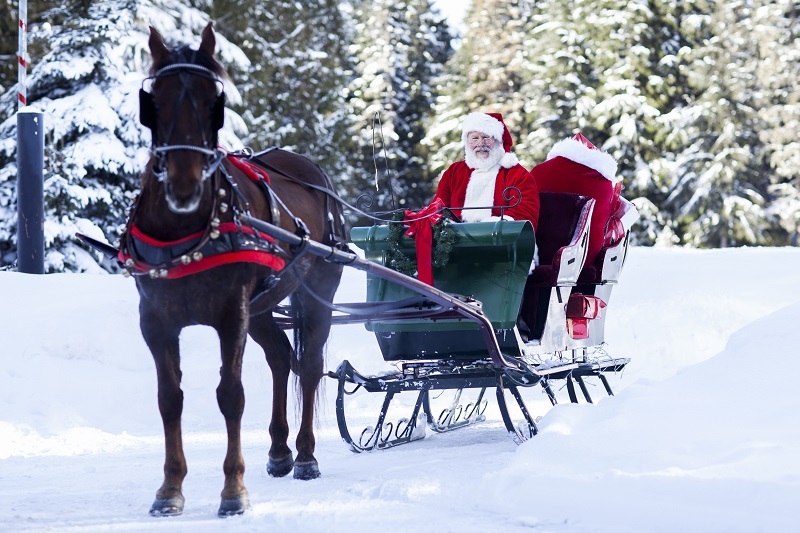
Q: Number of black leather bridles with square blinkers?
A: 1